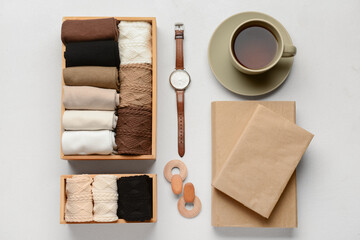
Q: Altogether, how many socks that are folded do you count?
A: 12